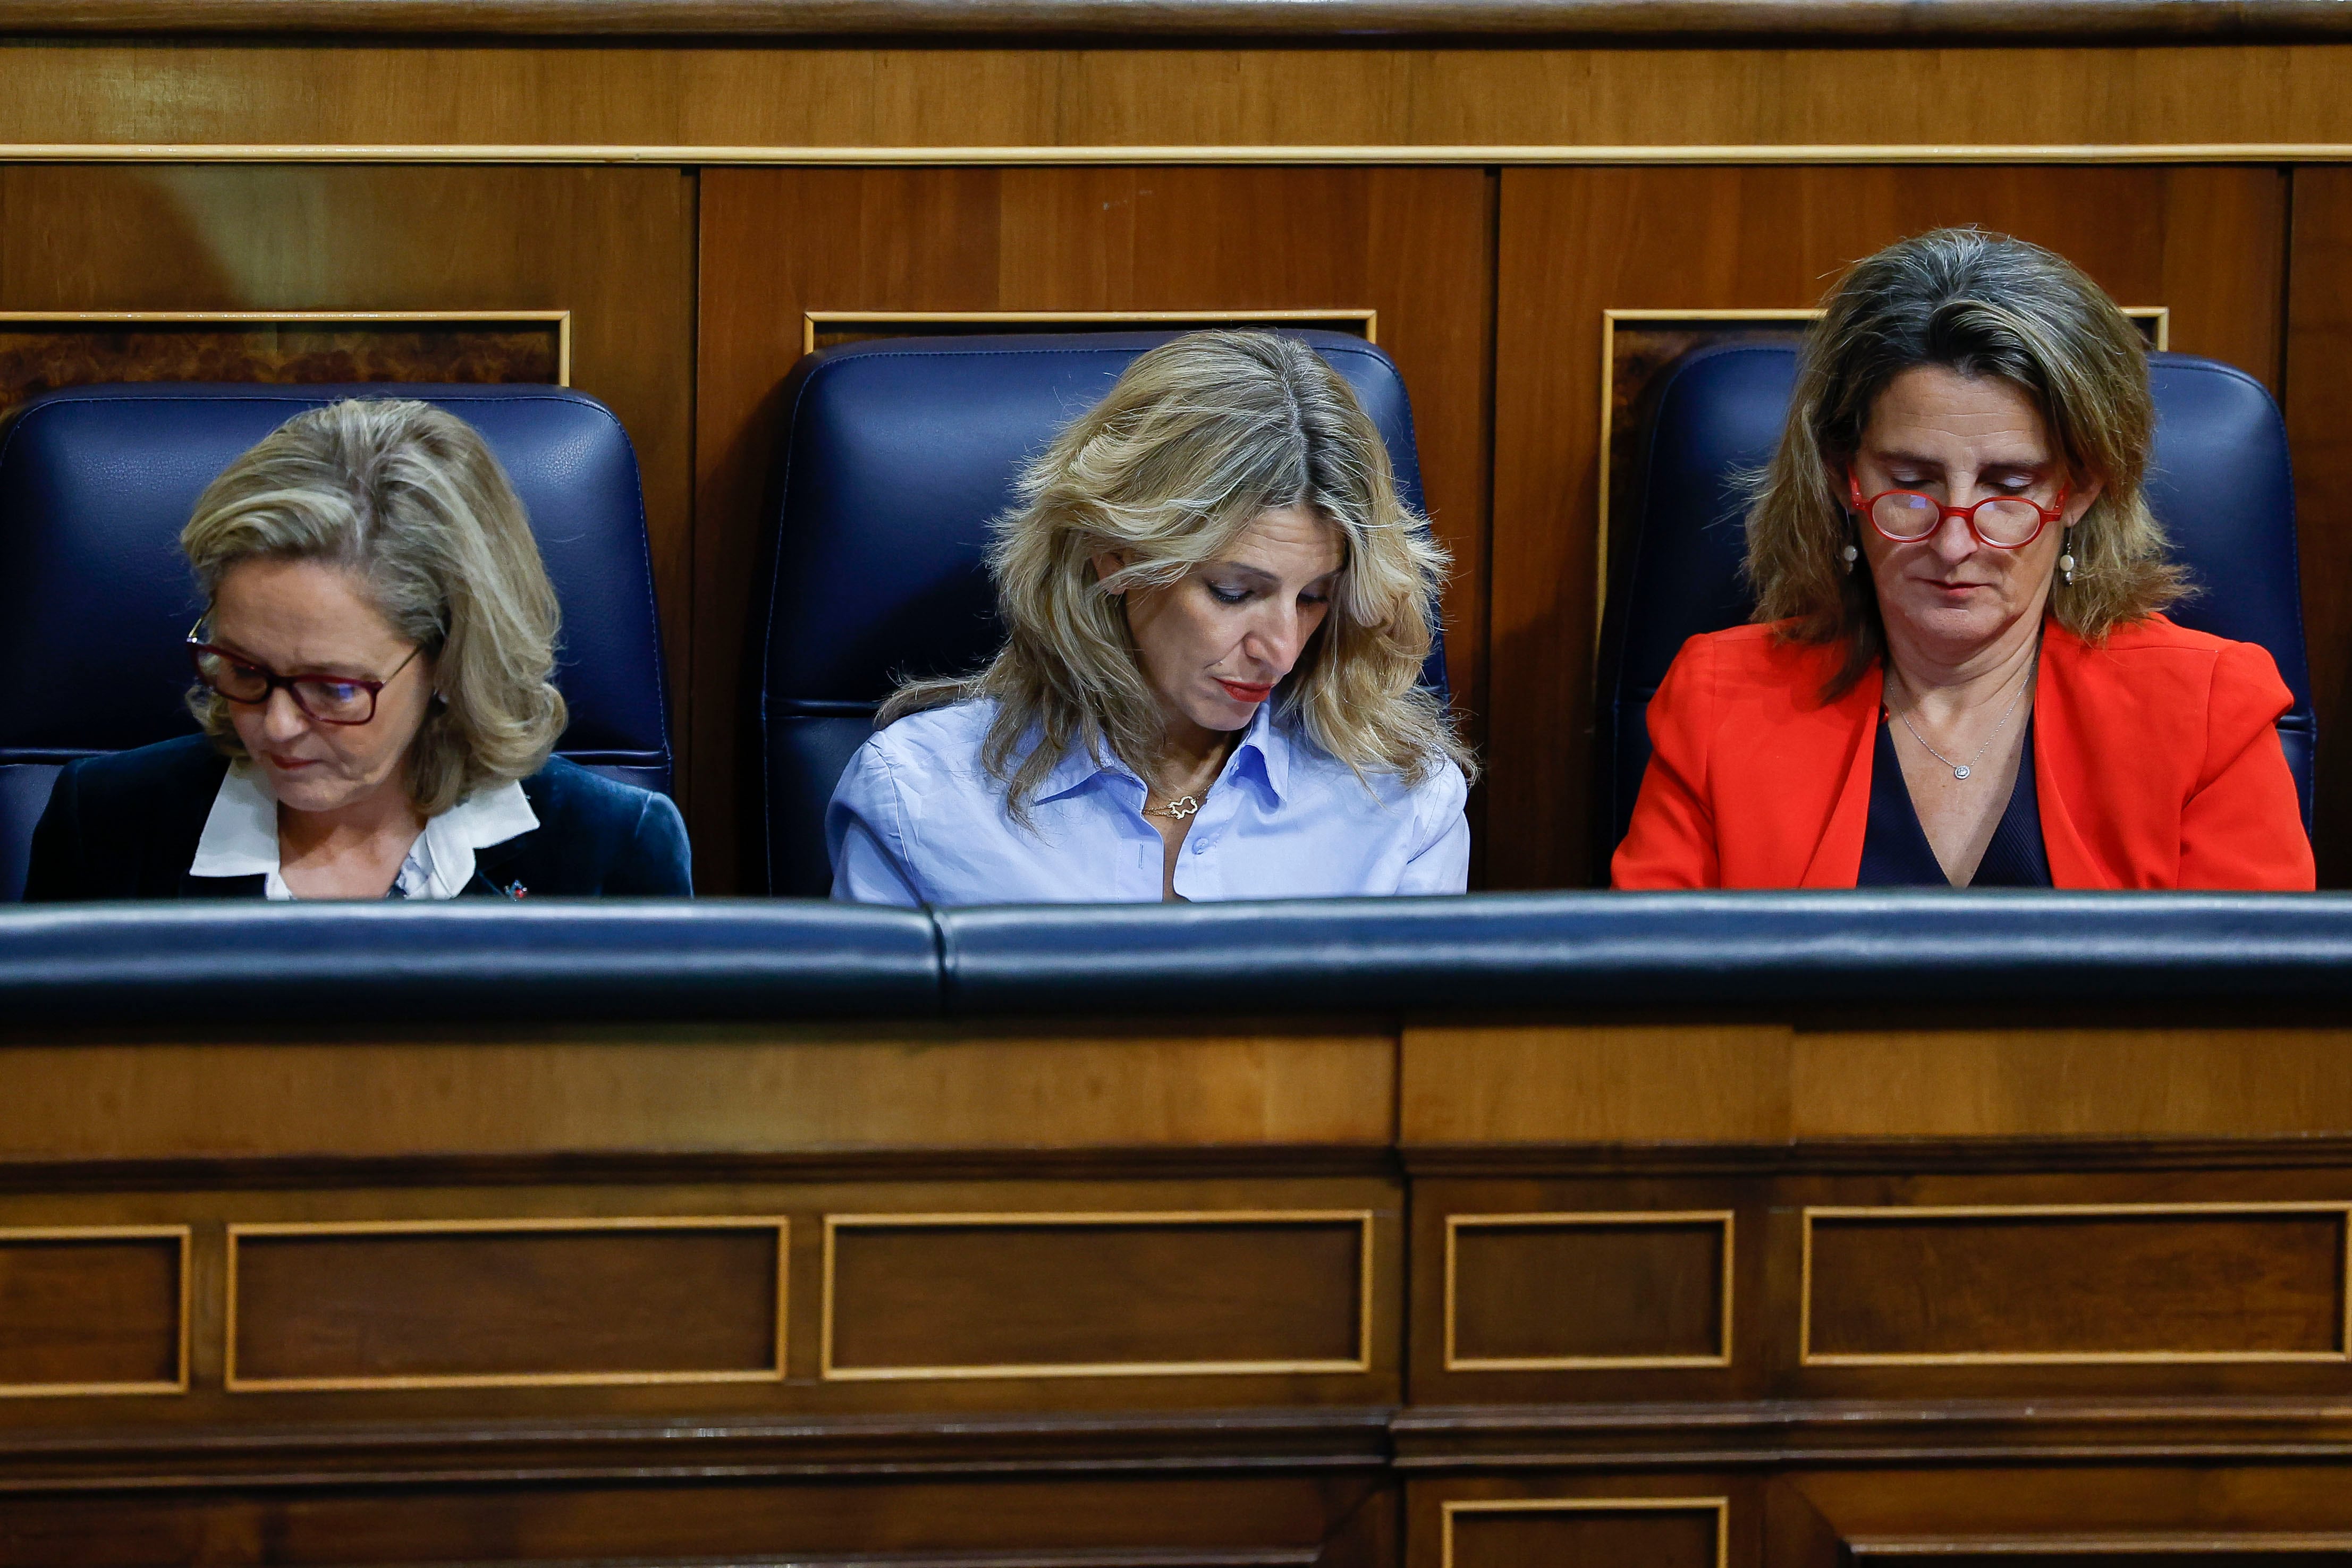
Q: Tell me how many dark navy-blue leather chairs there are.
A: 3